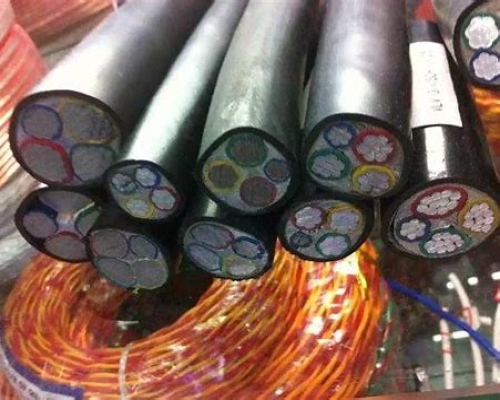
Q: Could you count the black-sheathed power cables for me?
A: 10